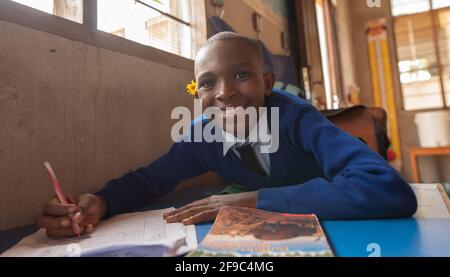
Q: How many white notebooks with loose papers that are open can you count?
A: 1